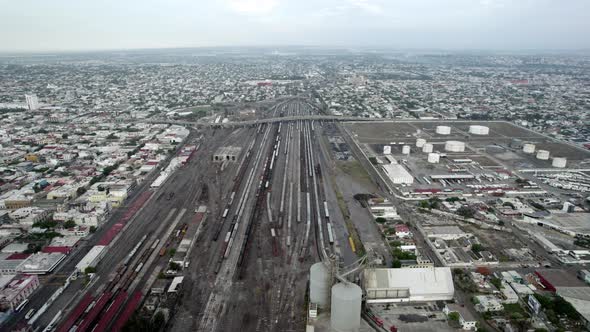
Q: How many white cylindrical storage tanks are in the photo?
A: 11